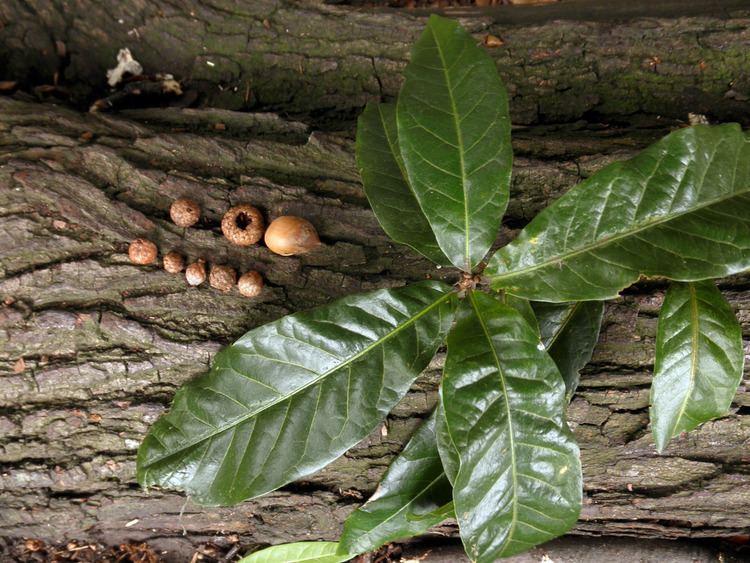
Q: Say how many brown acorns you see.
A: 8